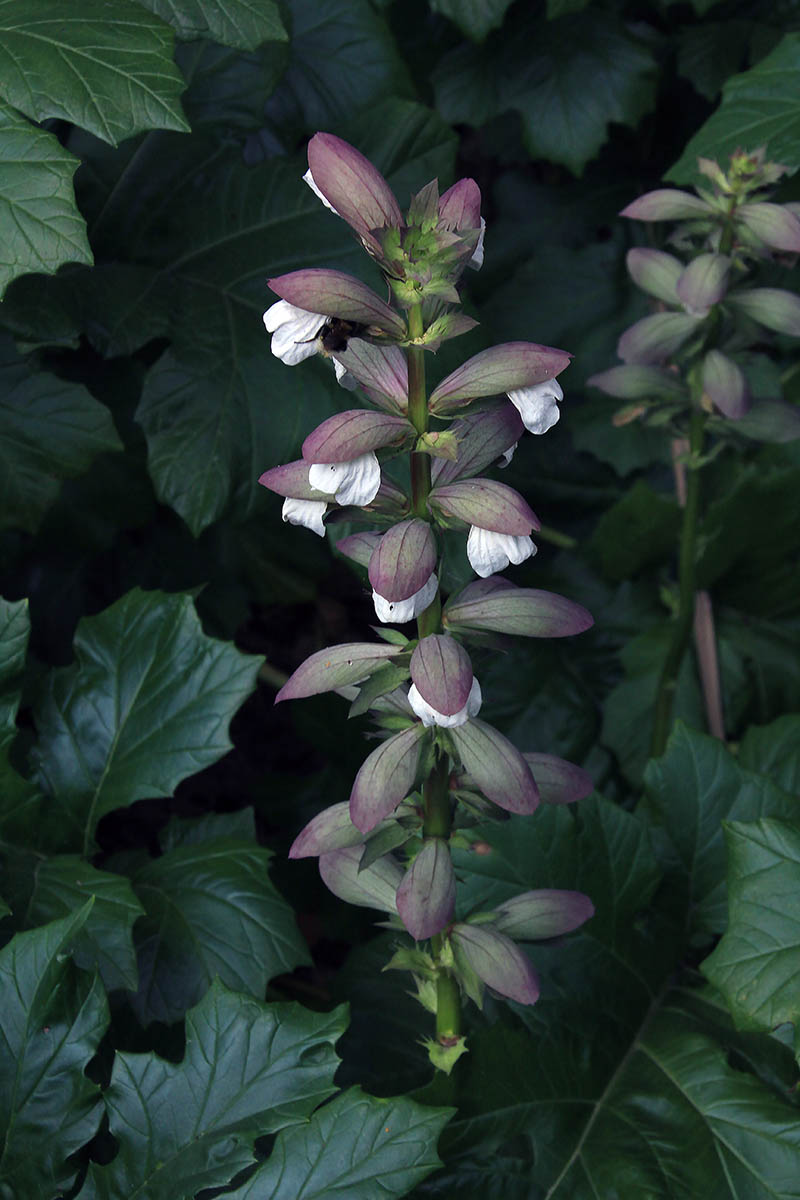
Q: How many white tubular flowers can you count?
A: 11